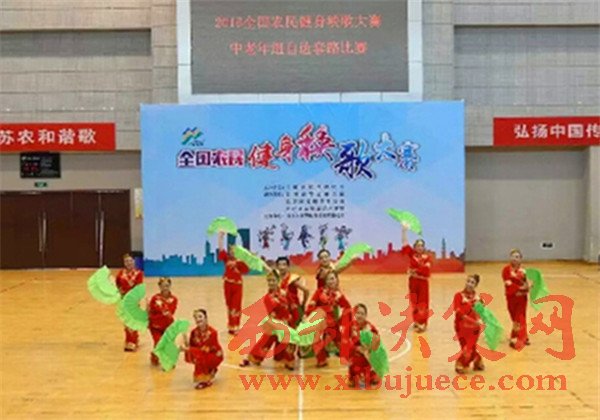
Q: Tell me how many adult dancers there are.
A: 12